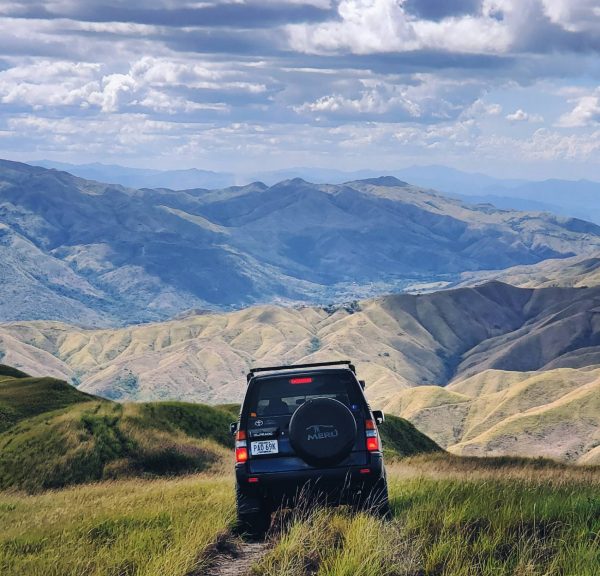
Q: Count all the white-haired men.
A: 0